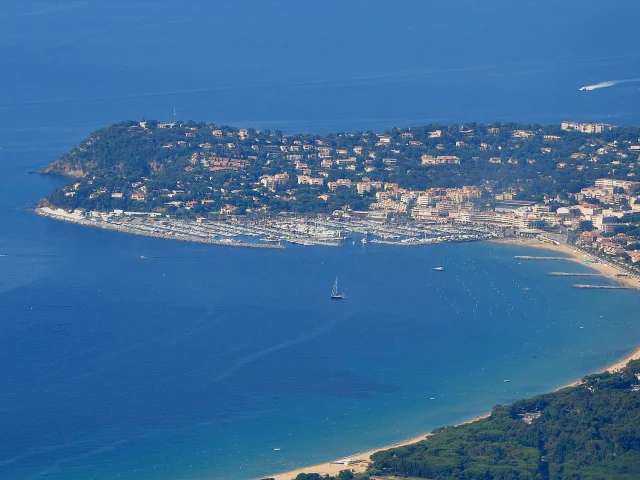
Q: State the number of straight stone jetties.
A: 3